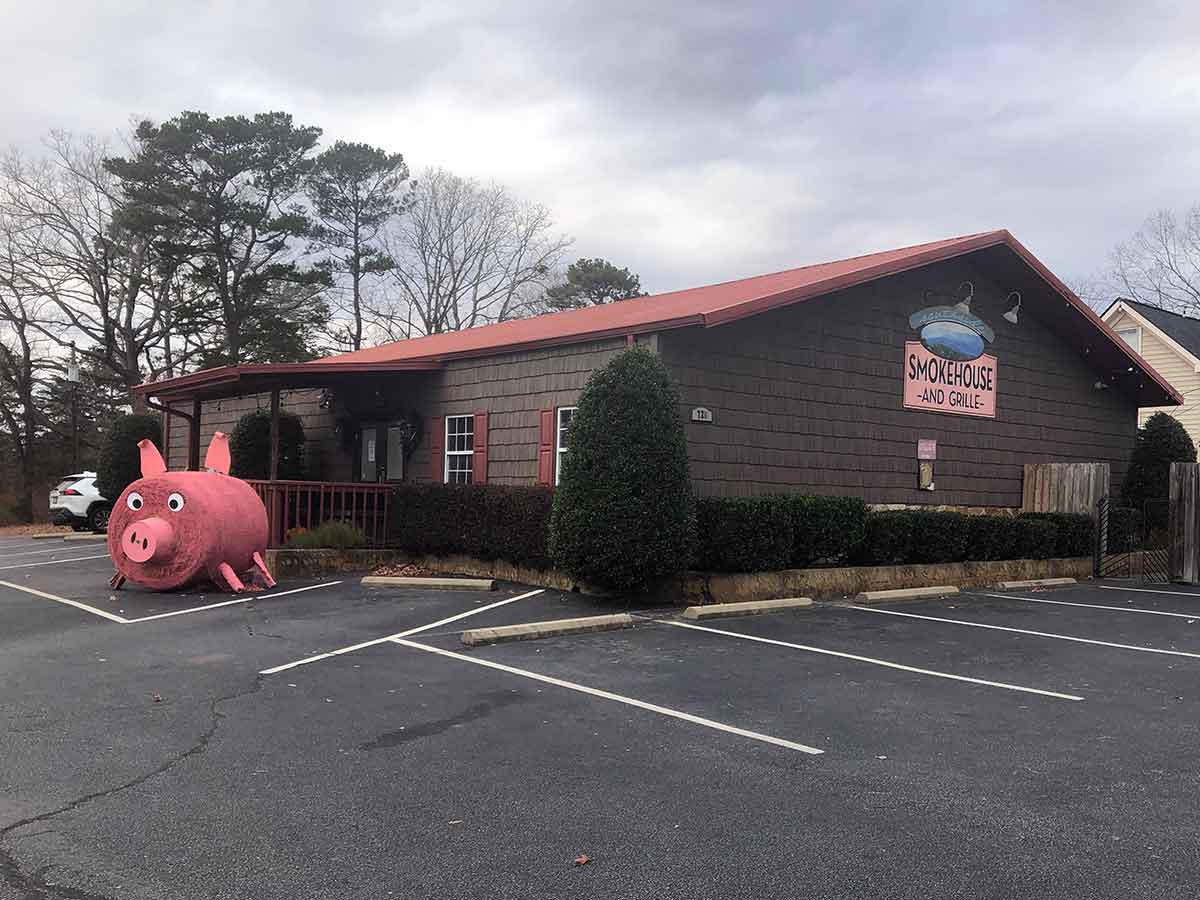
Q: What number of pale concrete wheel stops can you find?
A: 7